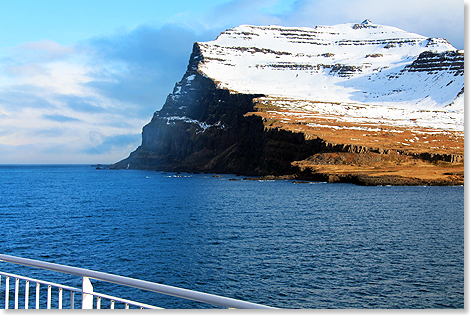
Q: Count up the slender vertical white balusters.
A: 11